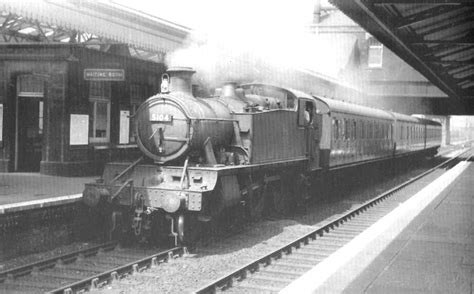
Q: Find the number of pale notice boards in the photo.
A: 3